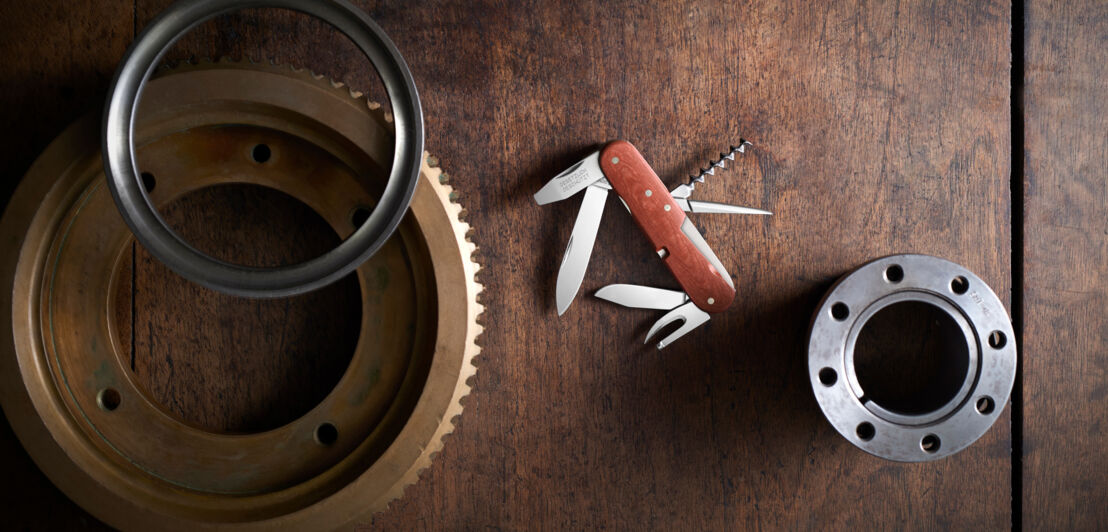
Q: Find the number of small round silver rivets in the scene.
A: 4